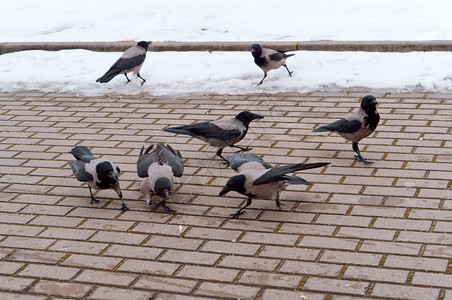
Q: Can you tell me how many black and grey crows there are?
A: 7